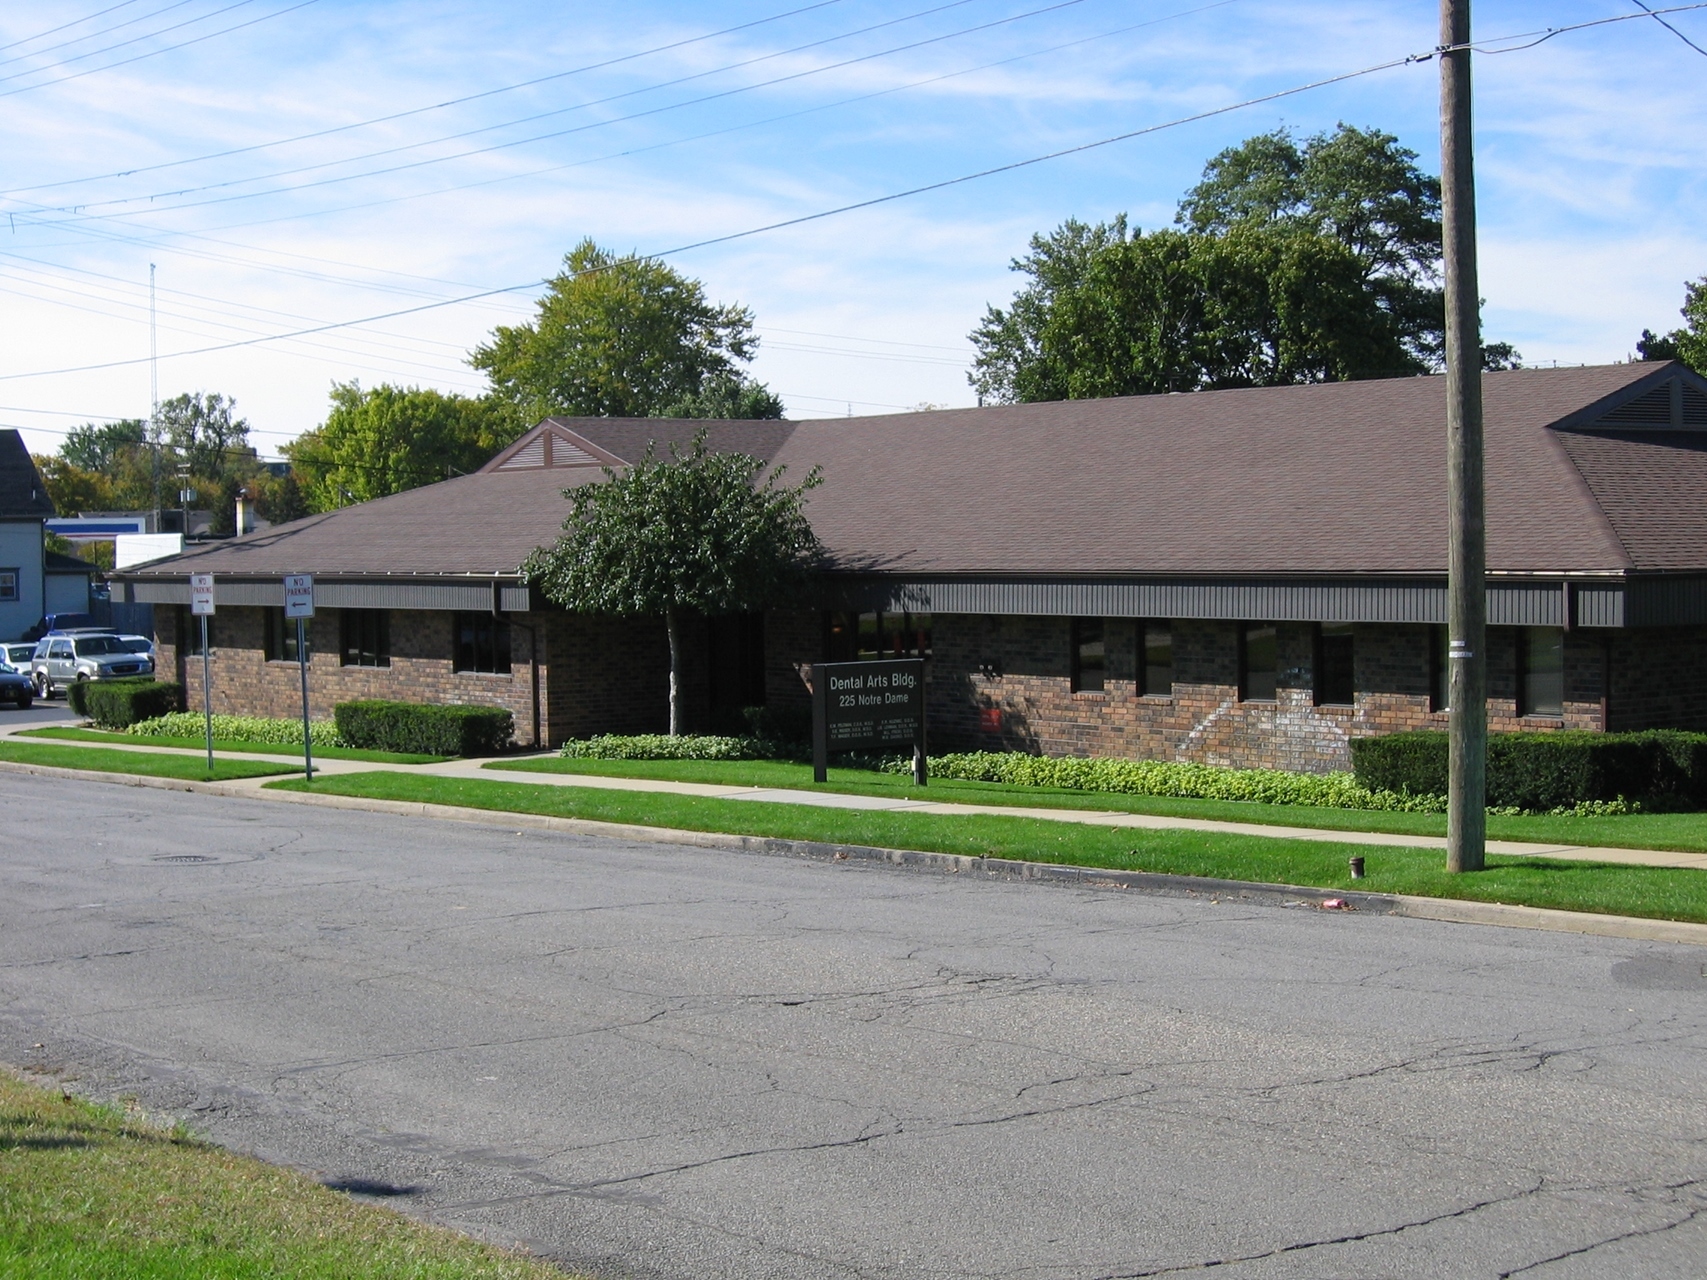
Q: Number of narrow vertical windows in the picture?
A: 6